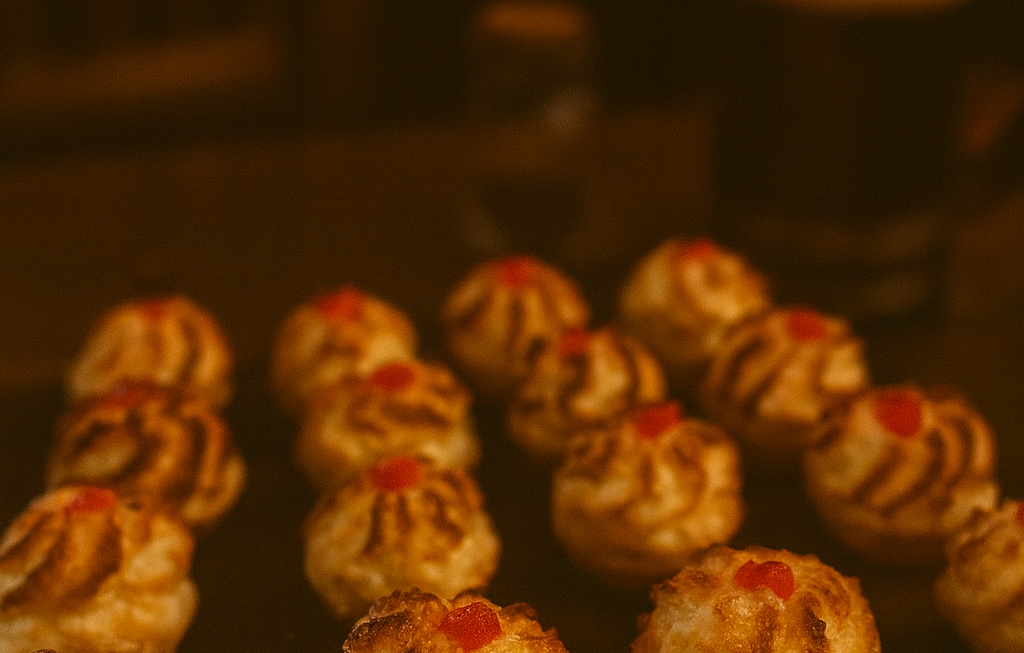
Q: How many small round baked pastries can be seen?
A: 15